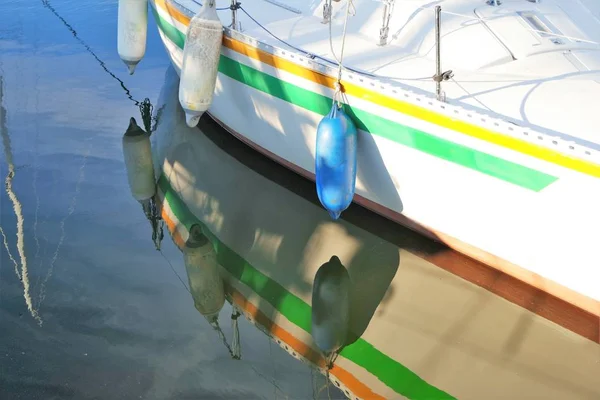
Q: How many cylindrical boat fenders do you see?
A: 3